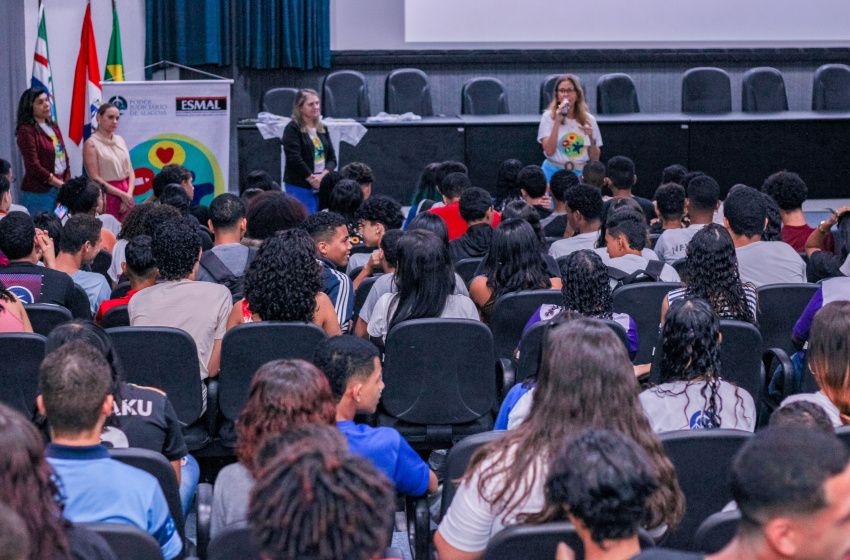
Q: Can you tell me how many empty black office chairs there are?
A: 9